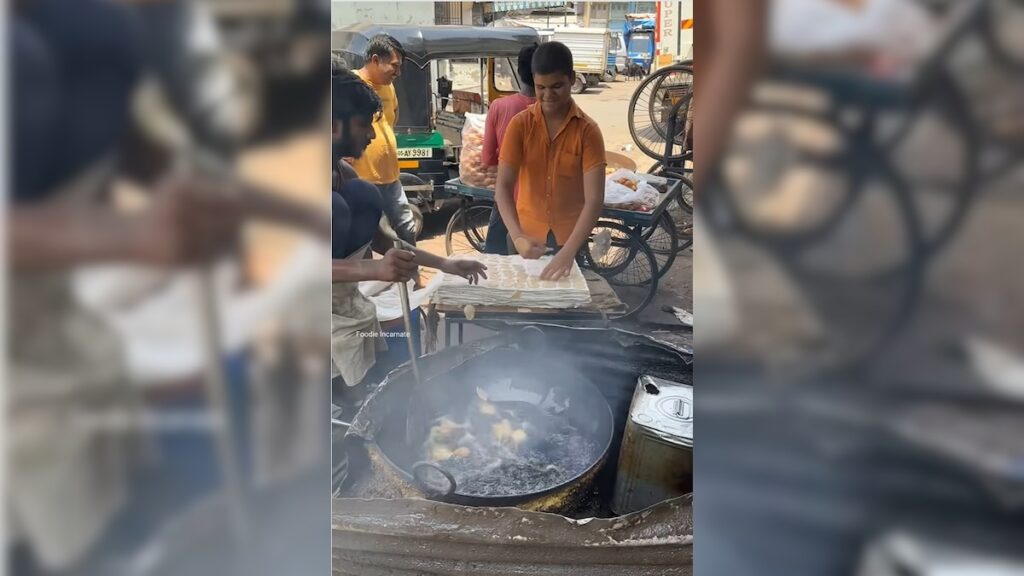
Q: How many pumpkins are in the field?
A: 0